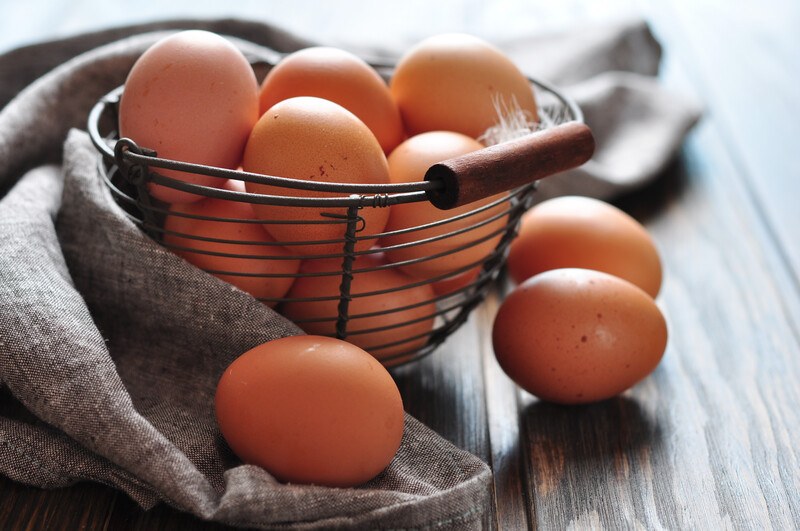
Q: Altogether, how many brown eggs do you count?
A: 11